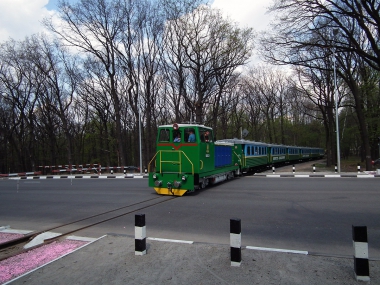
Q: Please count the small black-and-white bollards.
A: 11